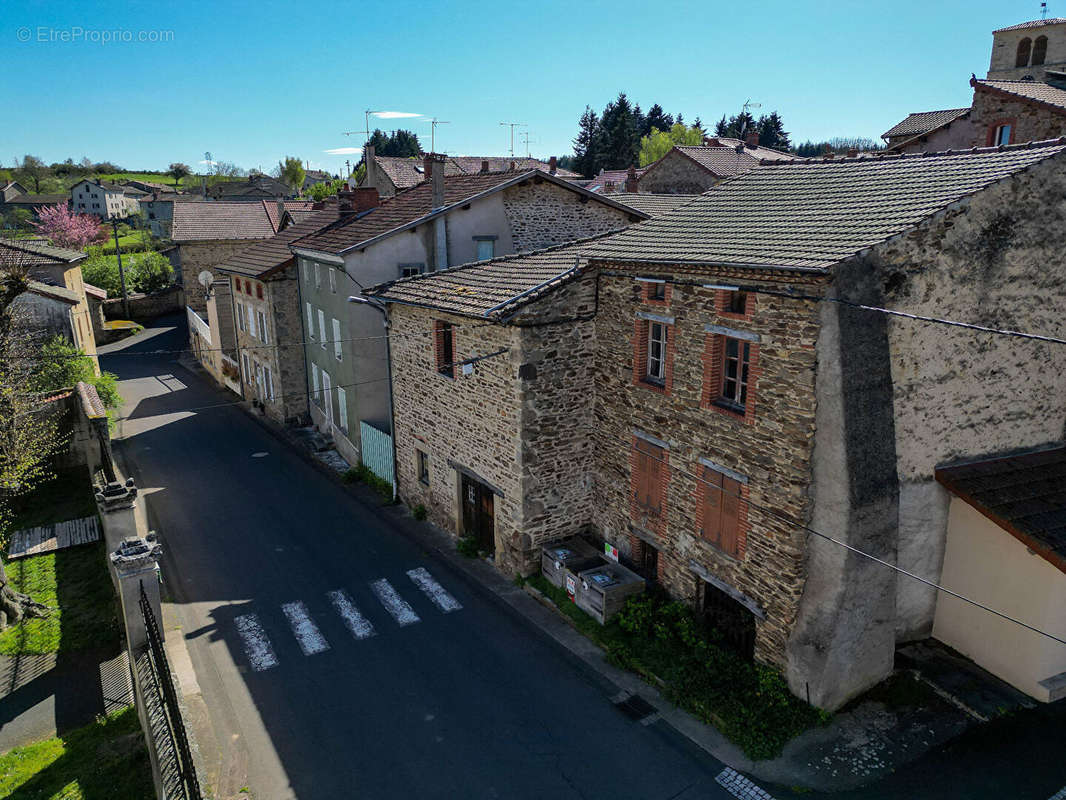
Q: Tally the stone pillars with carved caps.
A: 2